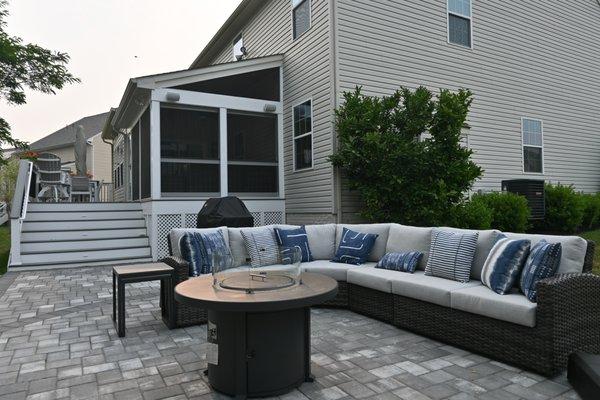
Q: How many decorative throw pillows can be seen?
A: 9